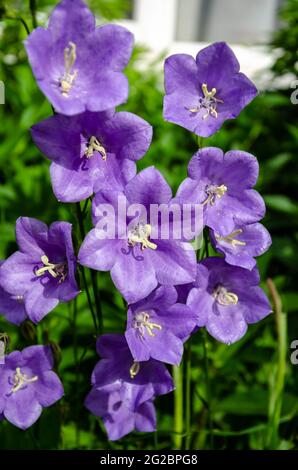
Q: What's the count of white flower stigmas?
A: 11